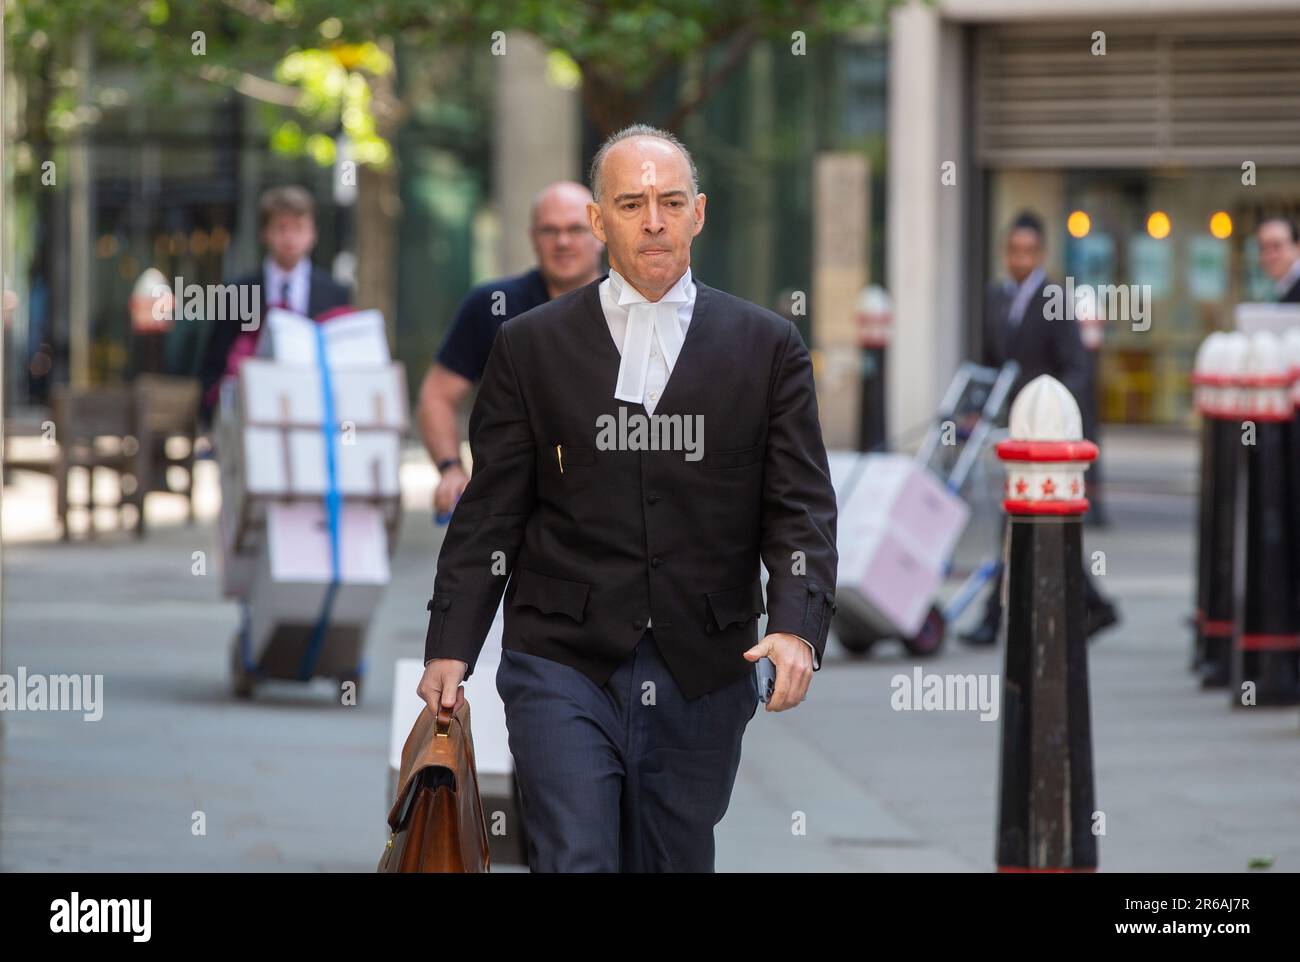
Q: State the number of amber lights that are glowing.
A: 3